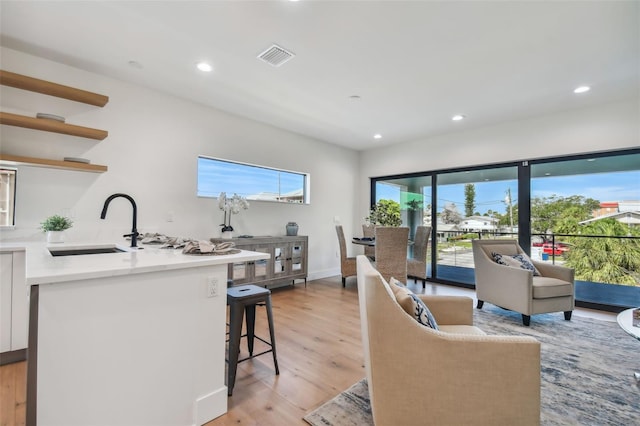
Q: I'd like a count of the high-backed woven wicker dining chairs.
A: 4